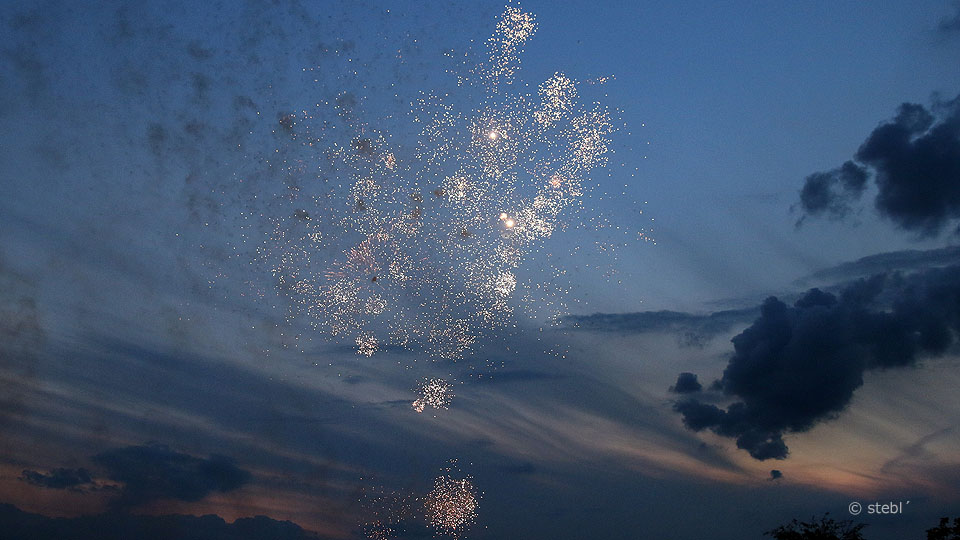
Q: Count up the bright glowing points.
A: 3